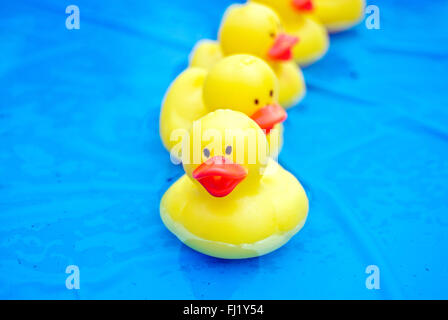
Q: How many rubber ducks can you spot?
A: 5